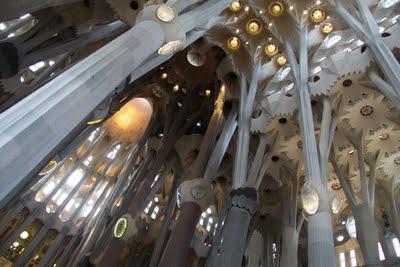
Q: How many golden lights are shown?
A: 8